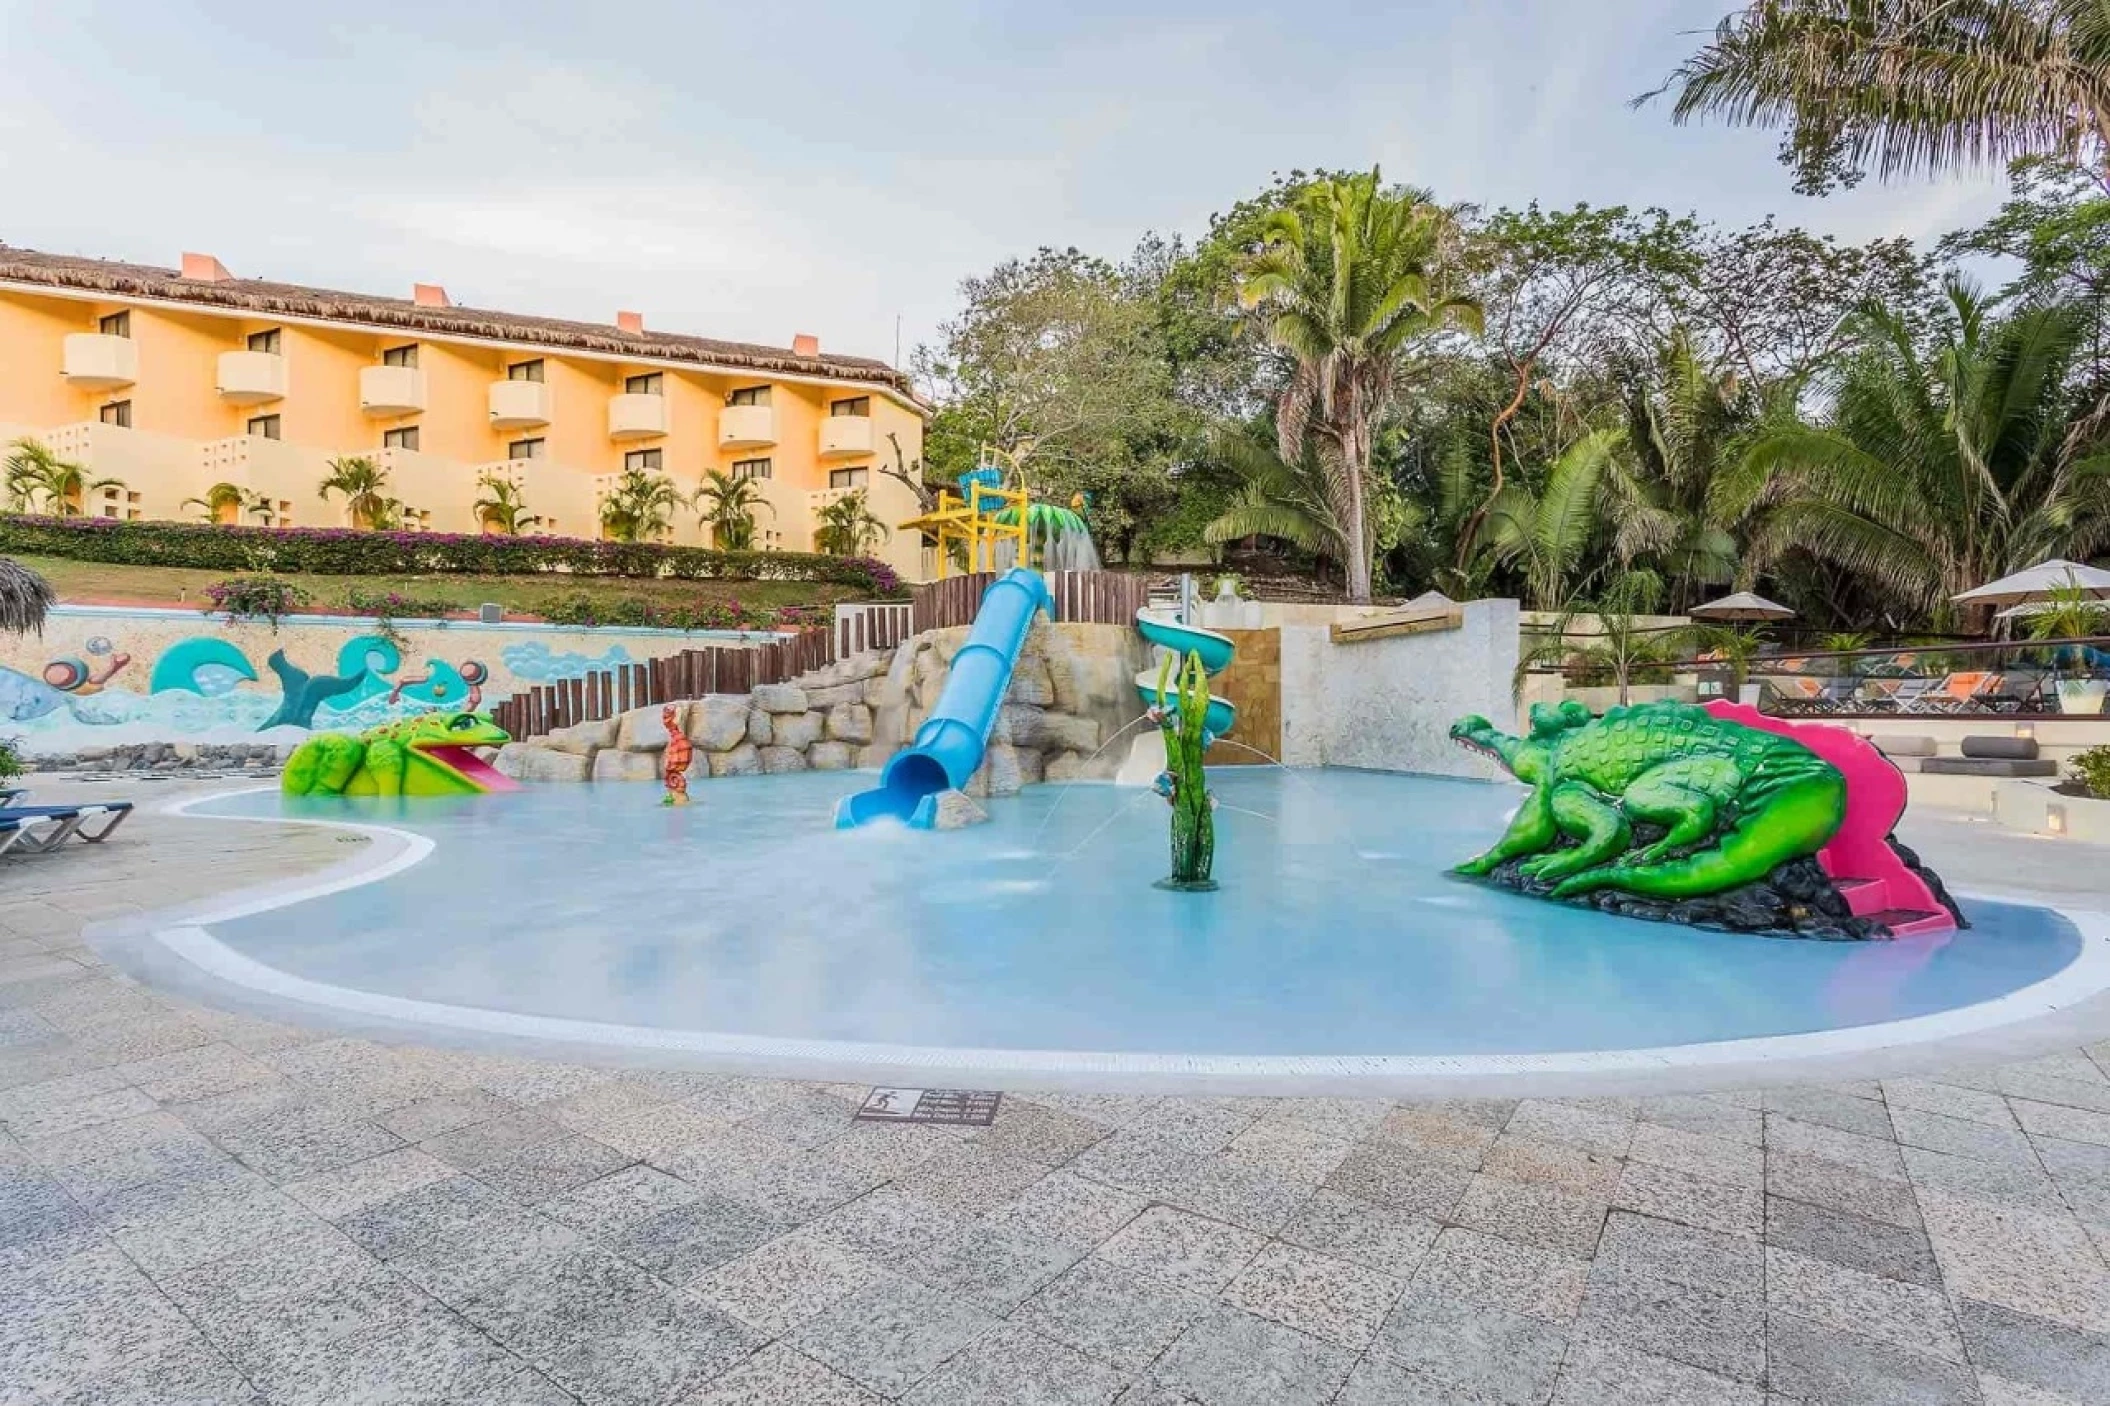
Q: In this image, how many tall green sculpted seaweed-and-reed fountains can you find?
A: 1